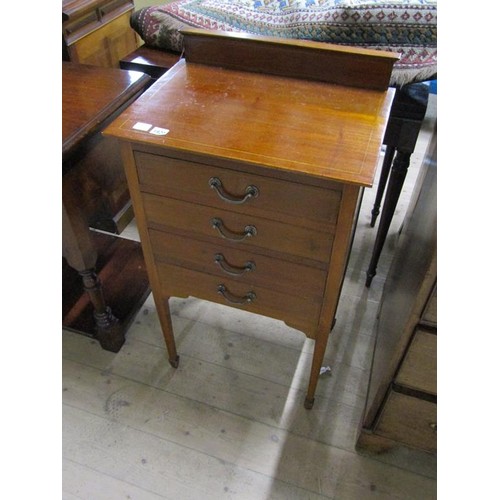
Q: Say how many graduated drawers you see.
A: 4